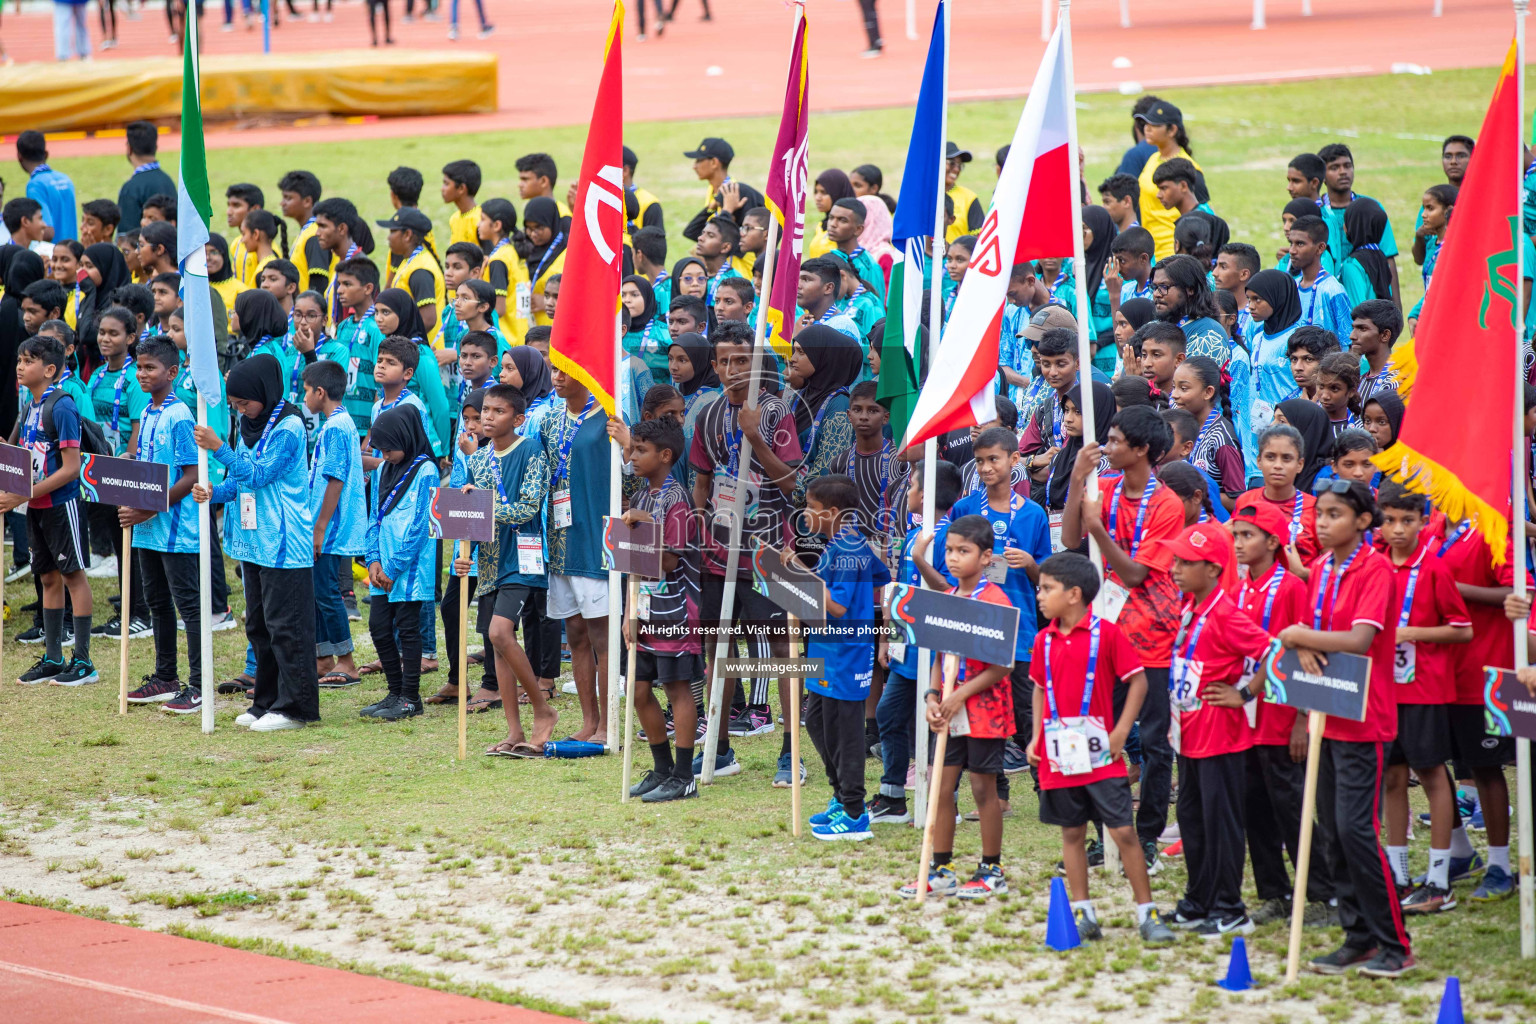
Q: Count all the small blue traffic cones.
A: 3